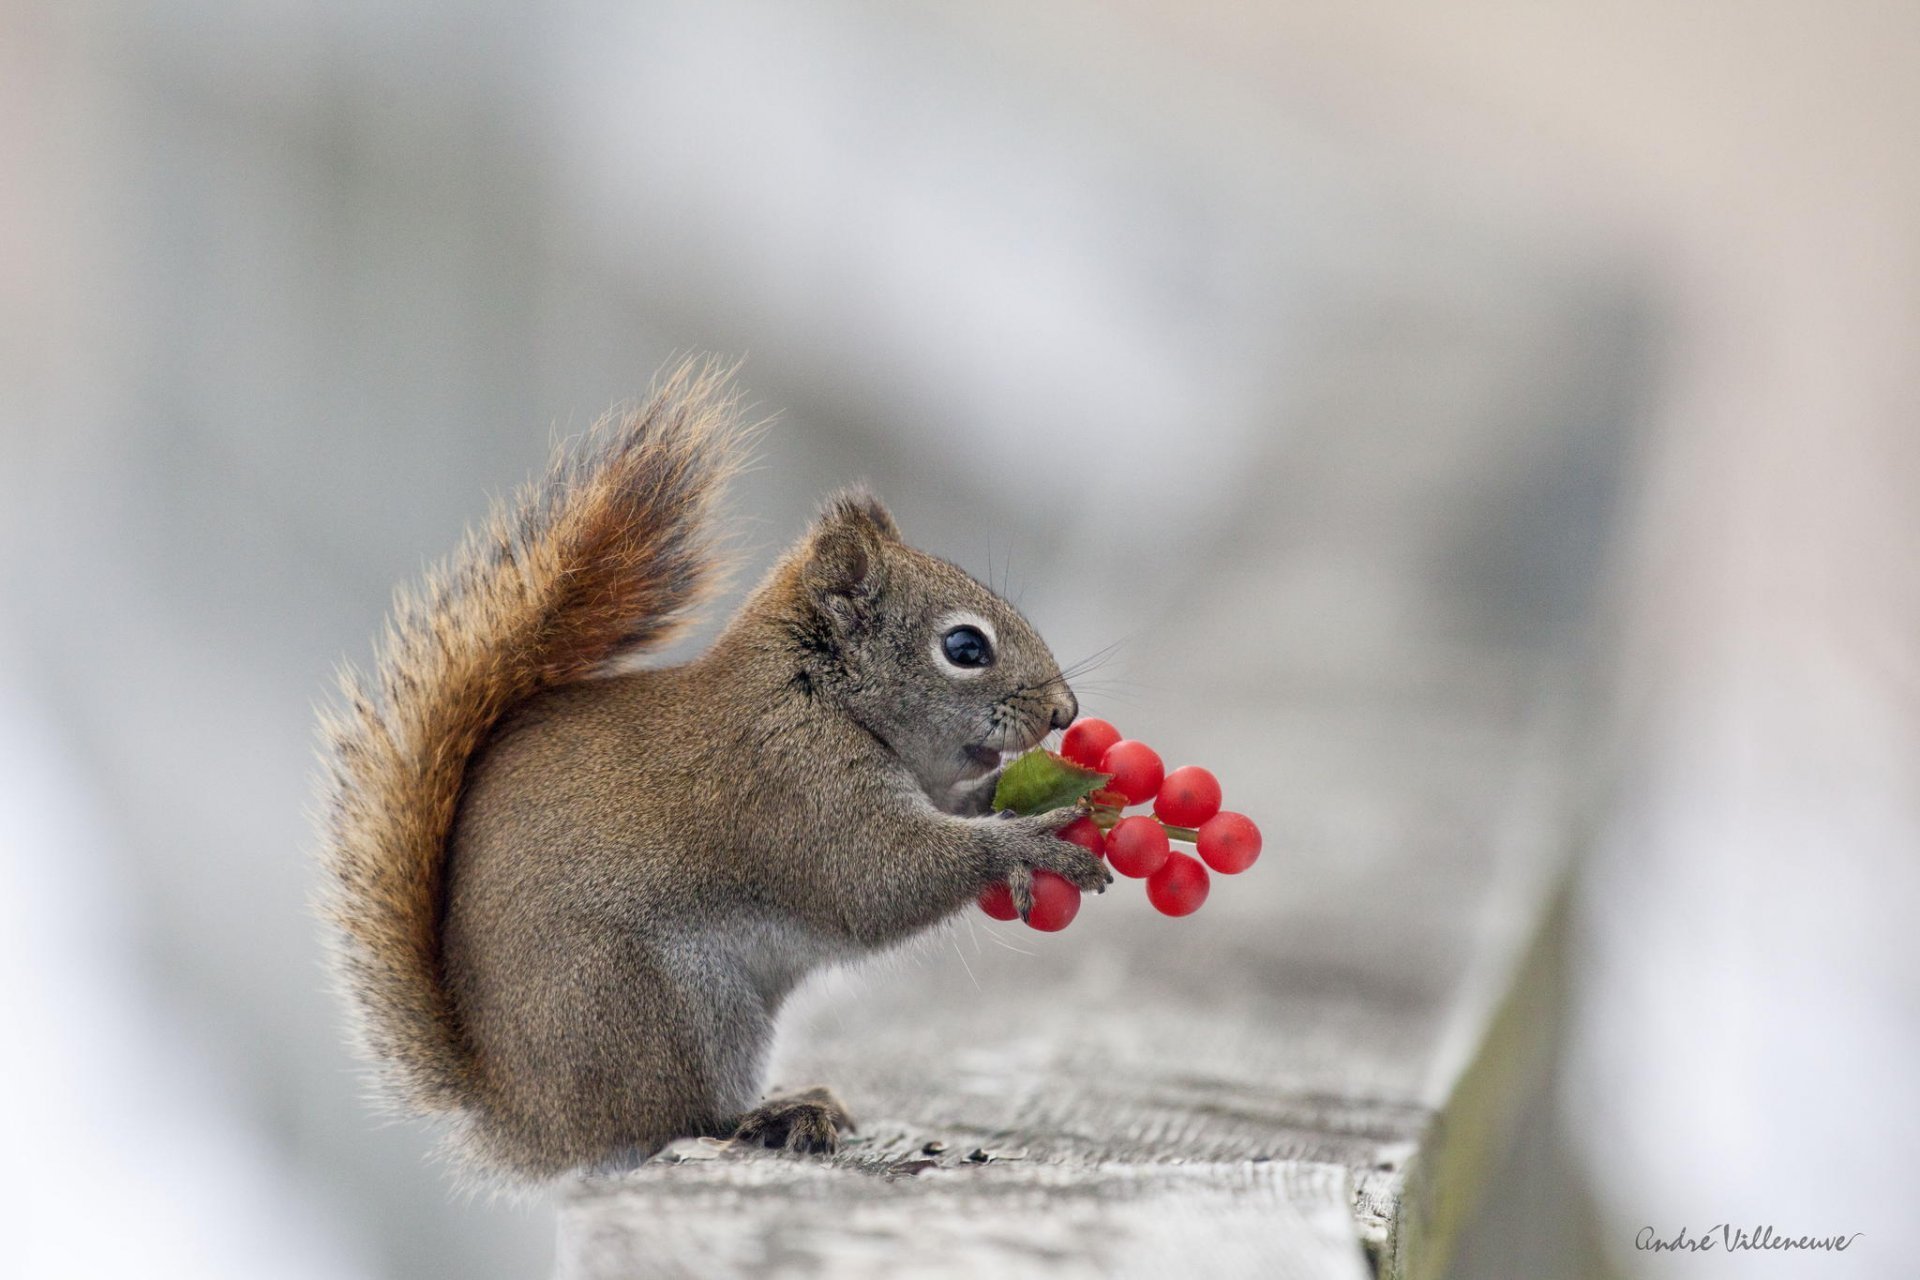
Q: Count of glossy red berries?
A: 9